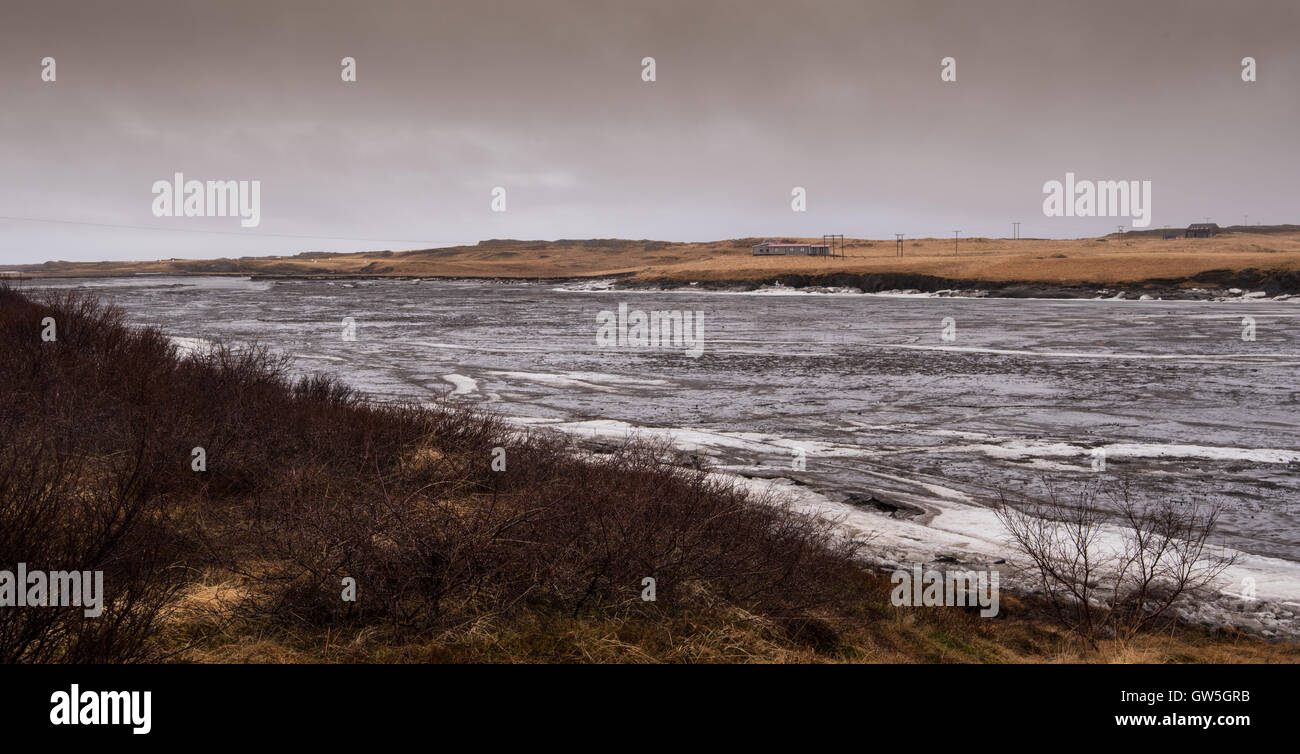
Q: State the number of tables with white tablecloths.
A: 0